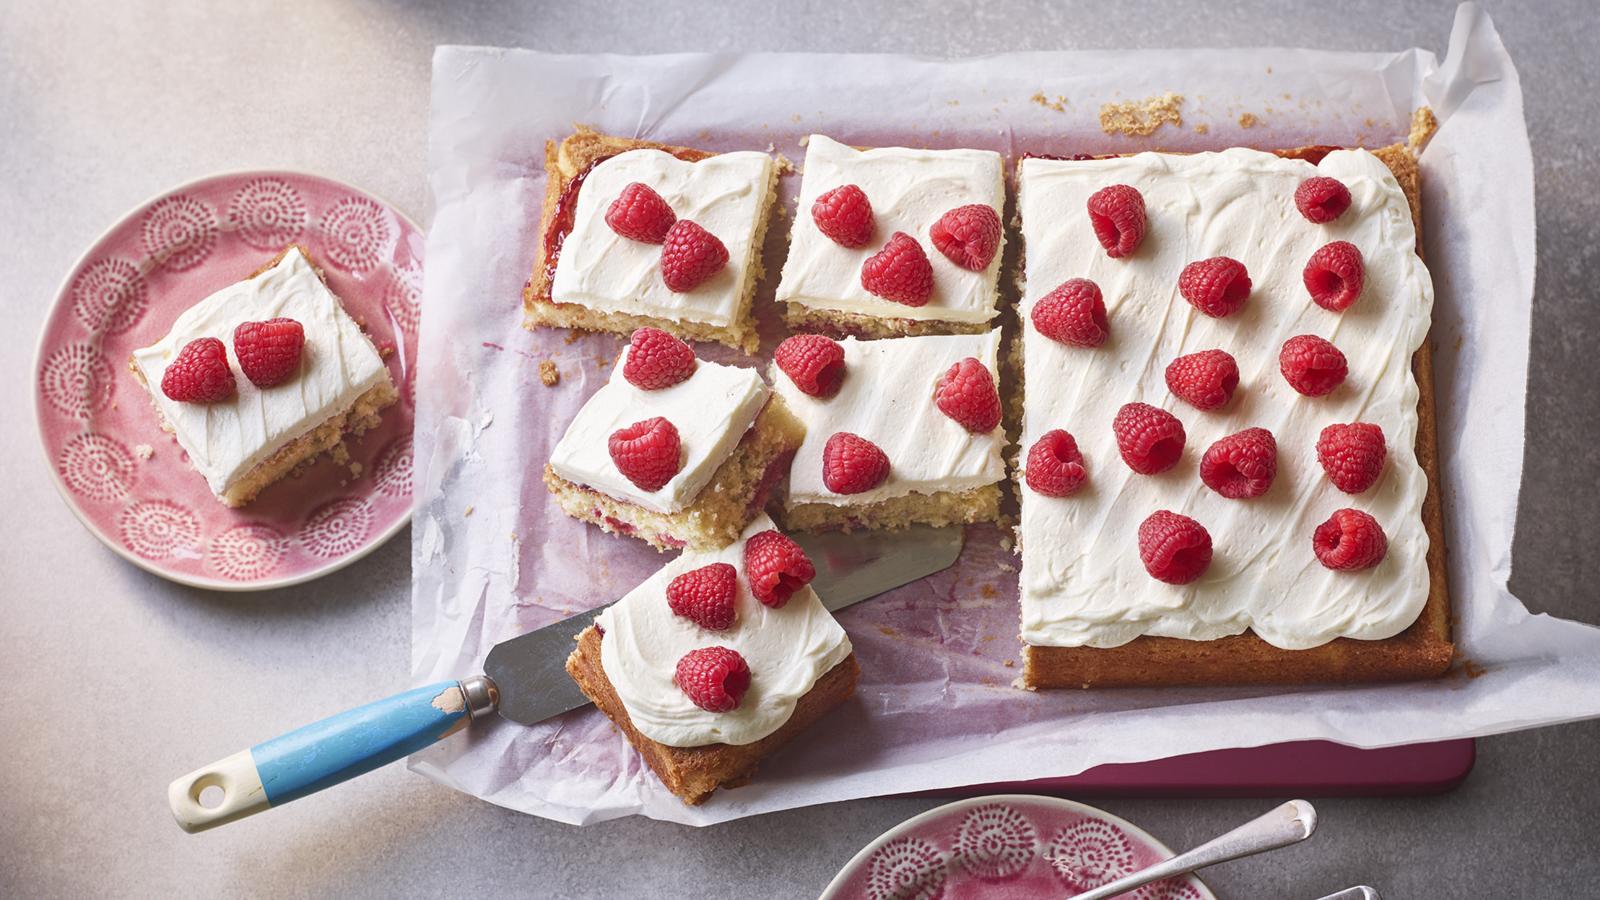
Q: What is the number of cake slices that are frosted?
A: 6